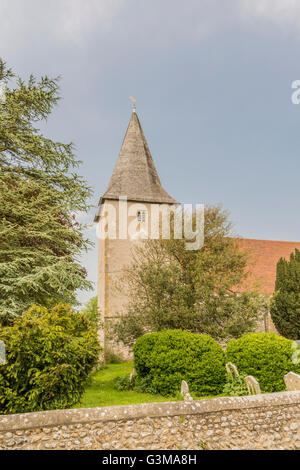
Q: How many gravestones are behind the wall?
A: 4